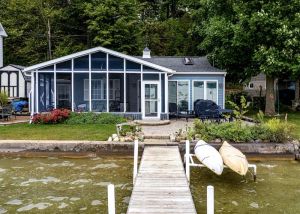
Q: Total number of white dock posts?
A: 4